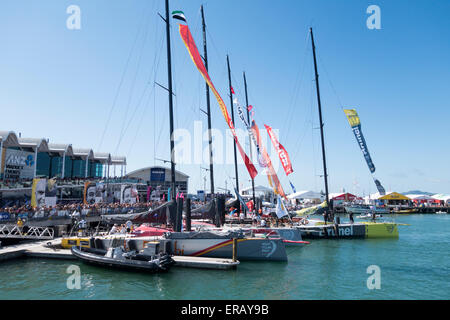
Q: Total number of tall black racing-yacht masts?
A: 5